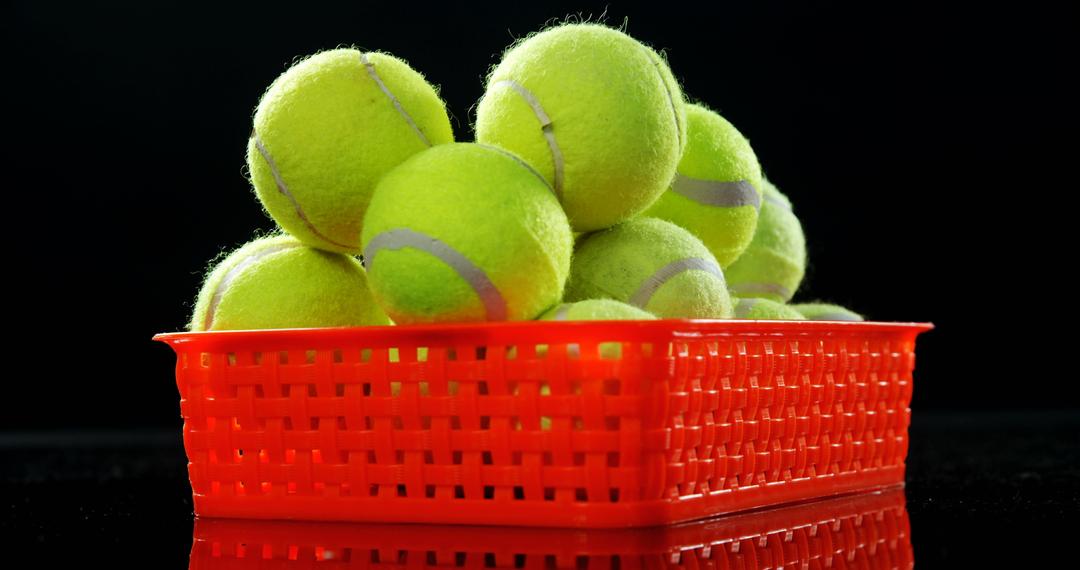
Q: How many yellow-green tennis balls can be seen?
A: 10